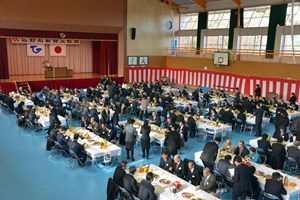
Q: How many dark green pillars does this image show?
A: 3